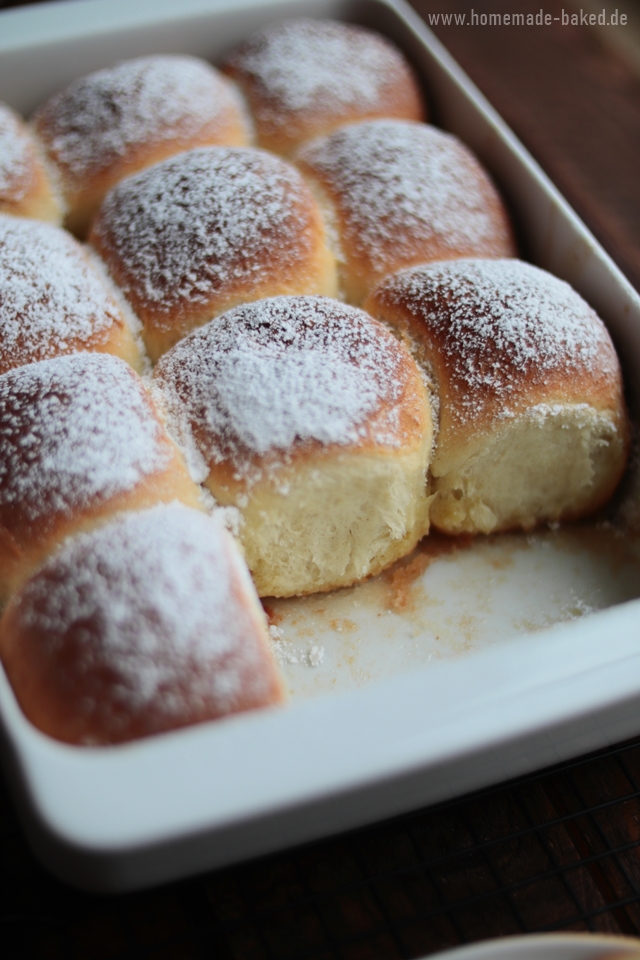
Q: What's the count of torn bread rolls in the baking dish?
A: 2